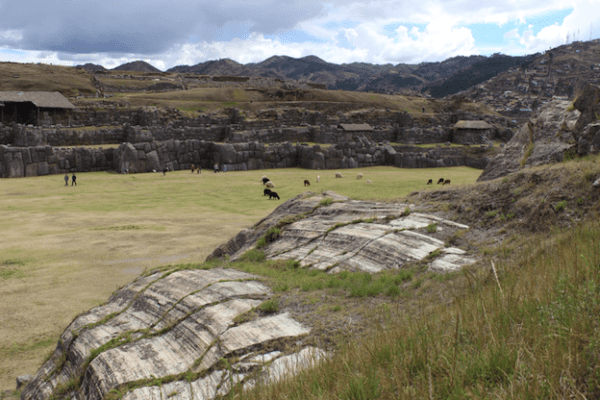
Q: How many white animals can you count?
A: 6